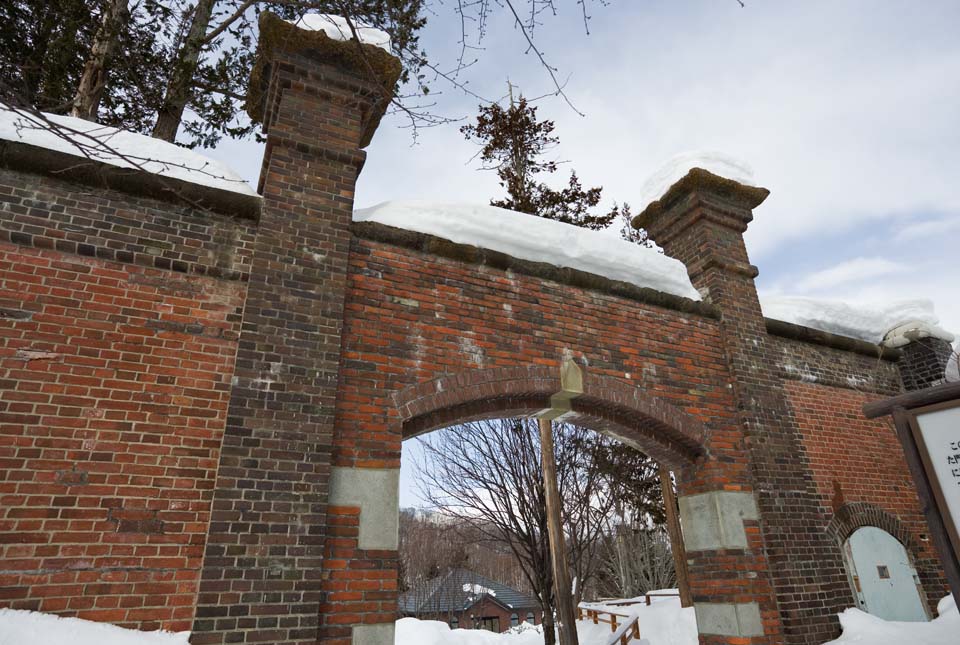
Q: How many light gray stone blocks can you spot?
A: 4